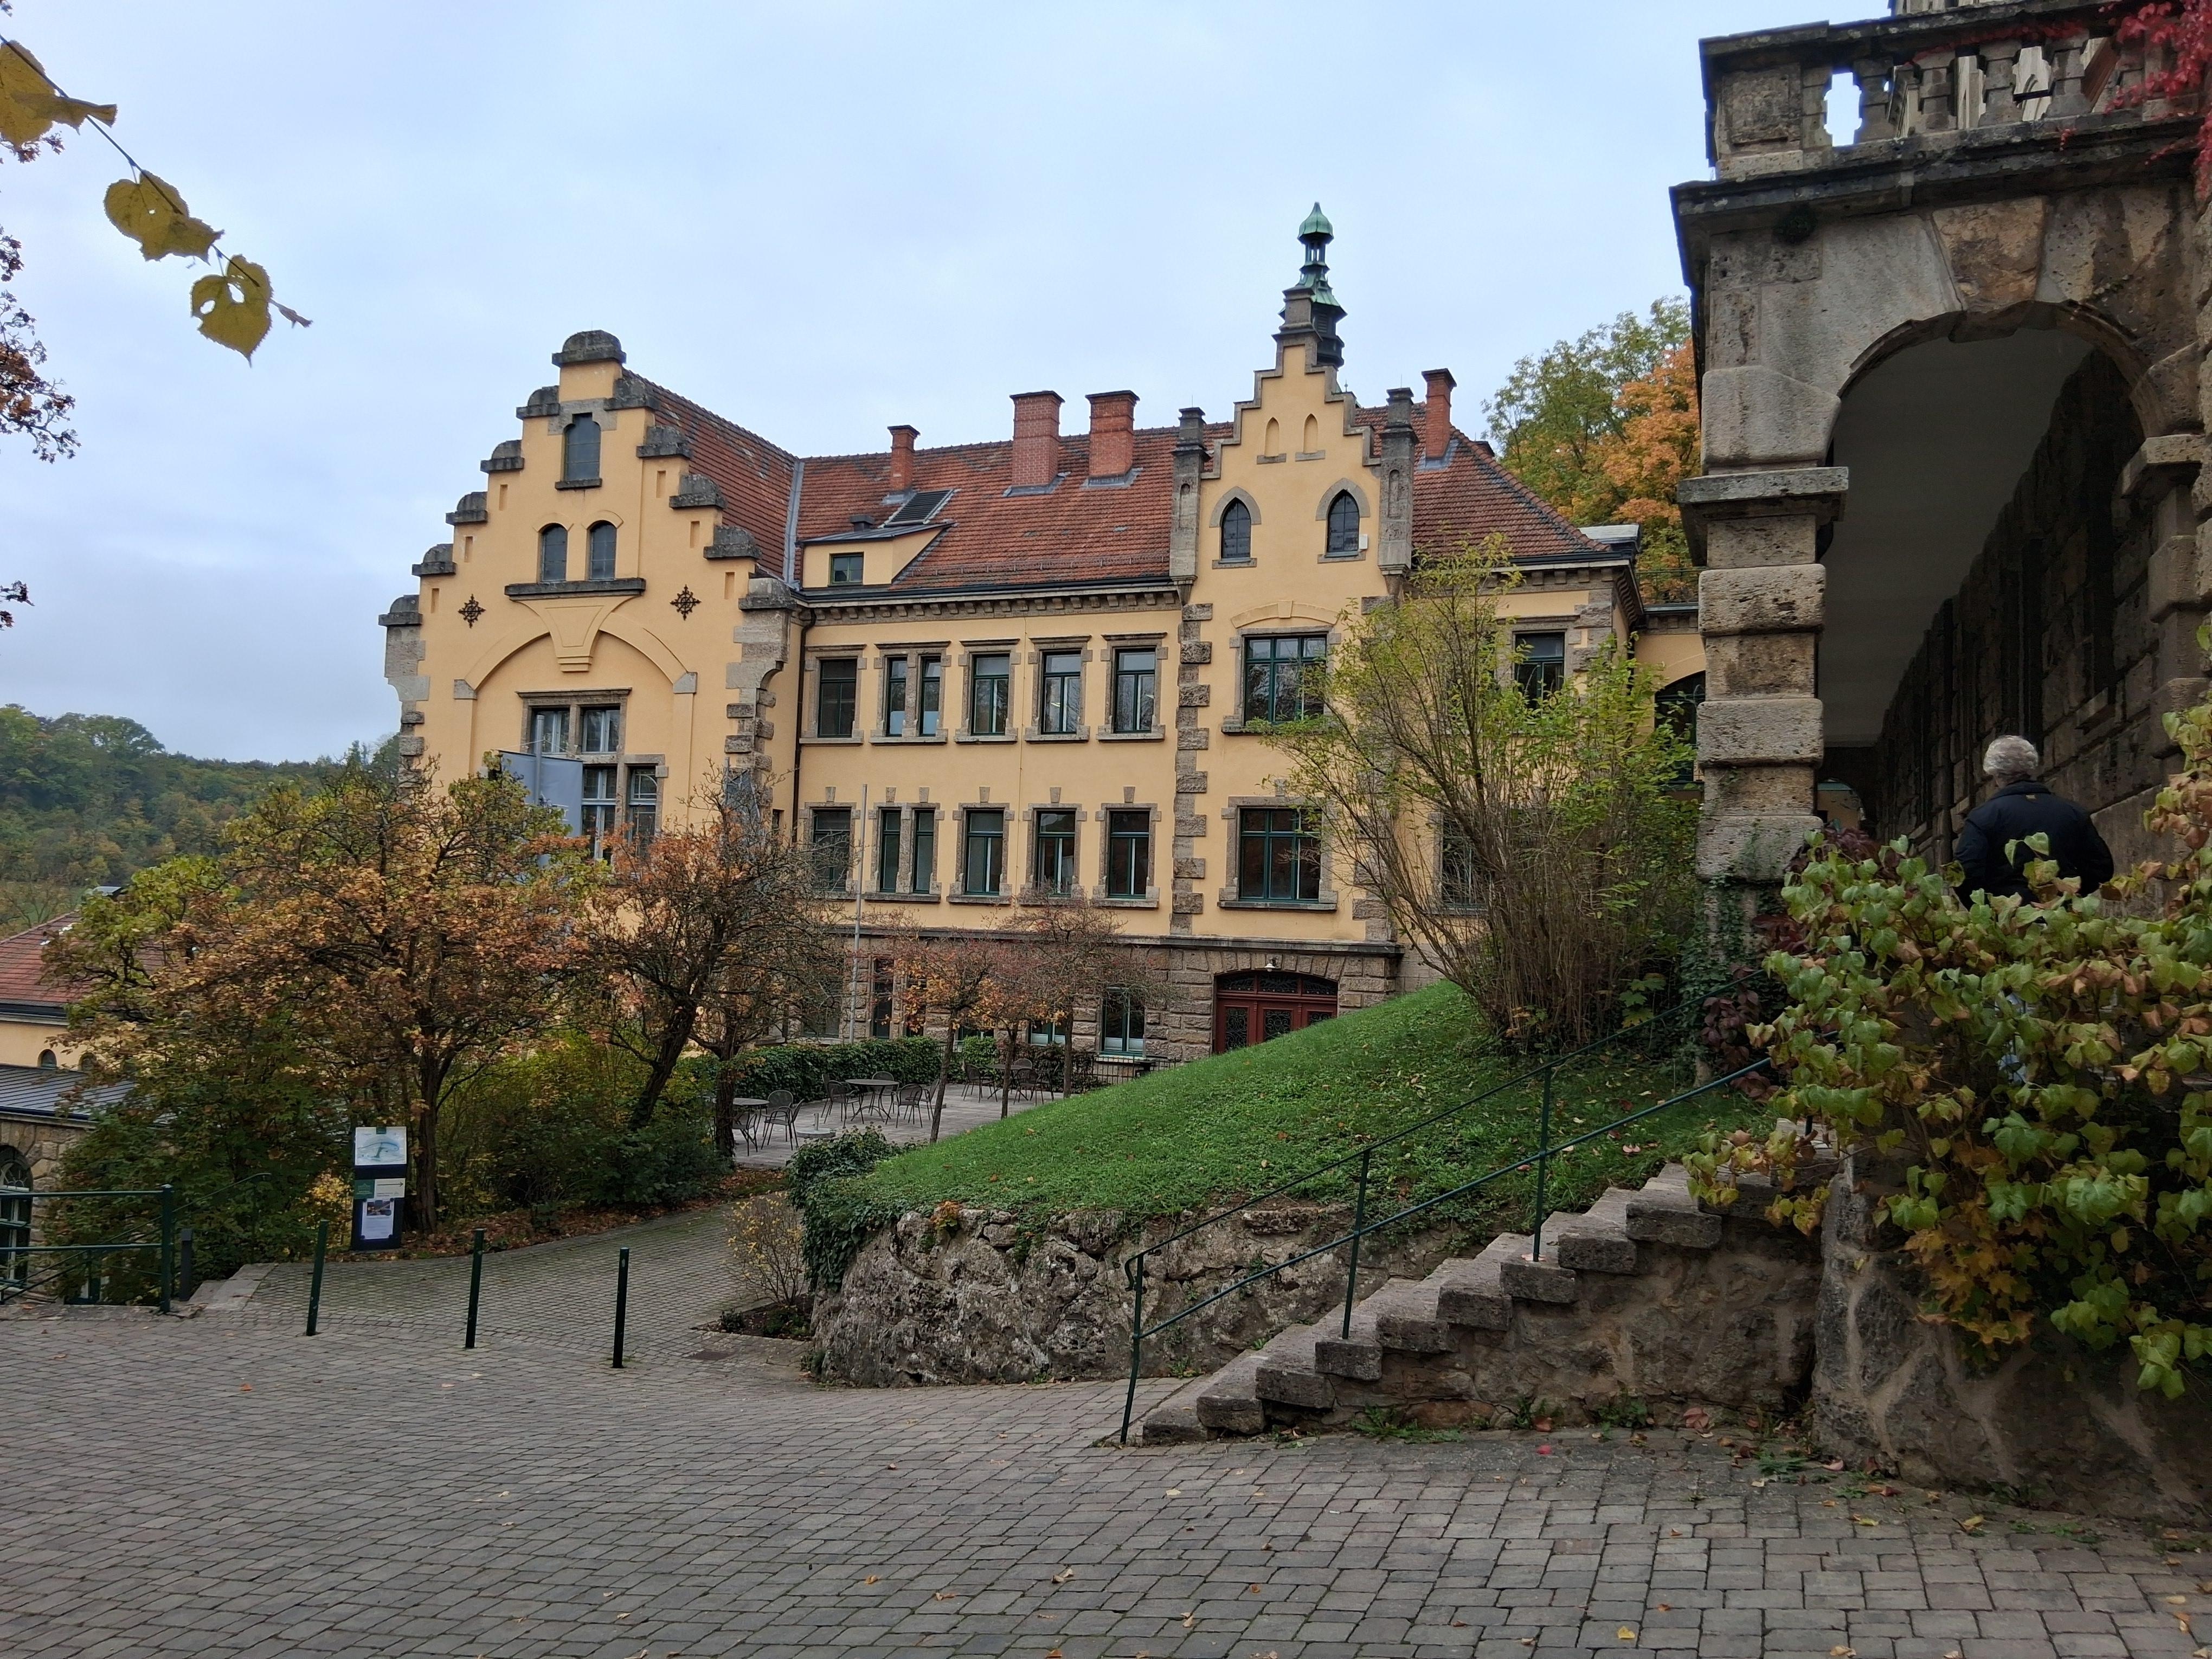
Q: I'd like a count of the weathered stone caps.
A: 11